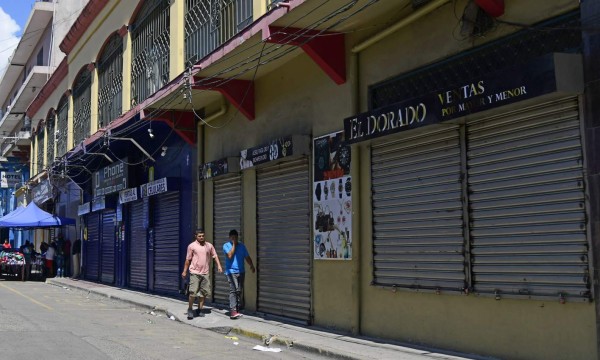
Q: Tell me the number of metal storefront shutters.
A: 8